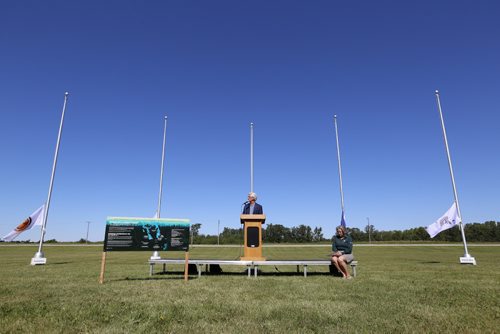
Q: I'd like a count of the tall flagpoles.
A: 5